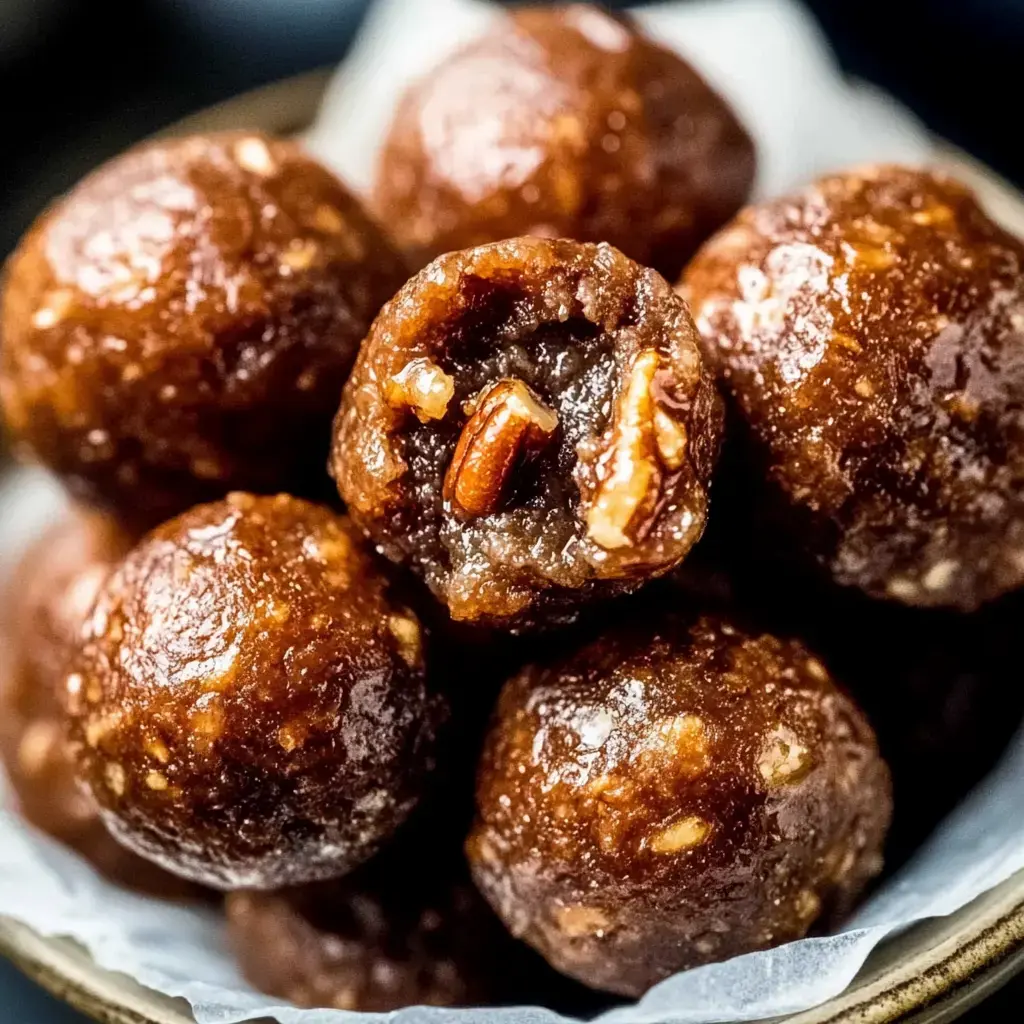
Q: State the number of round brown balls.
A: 8